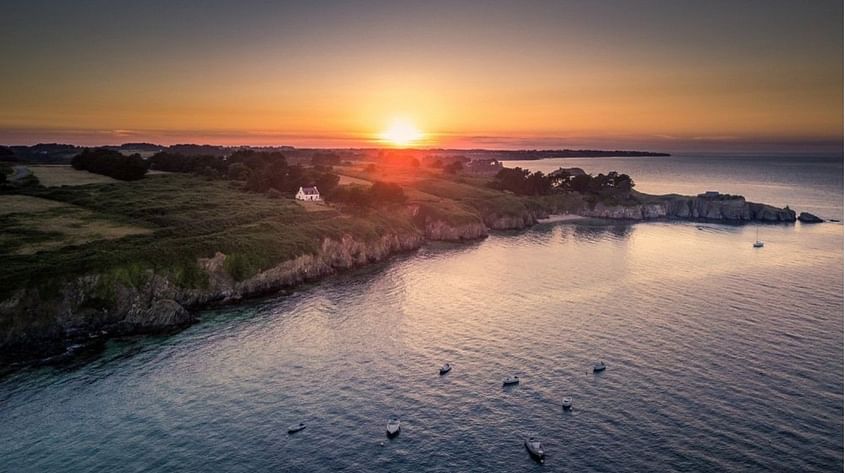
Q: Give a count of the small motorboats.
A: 7